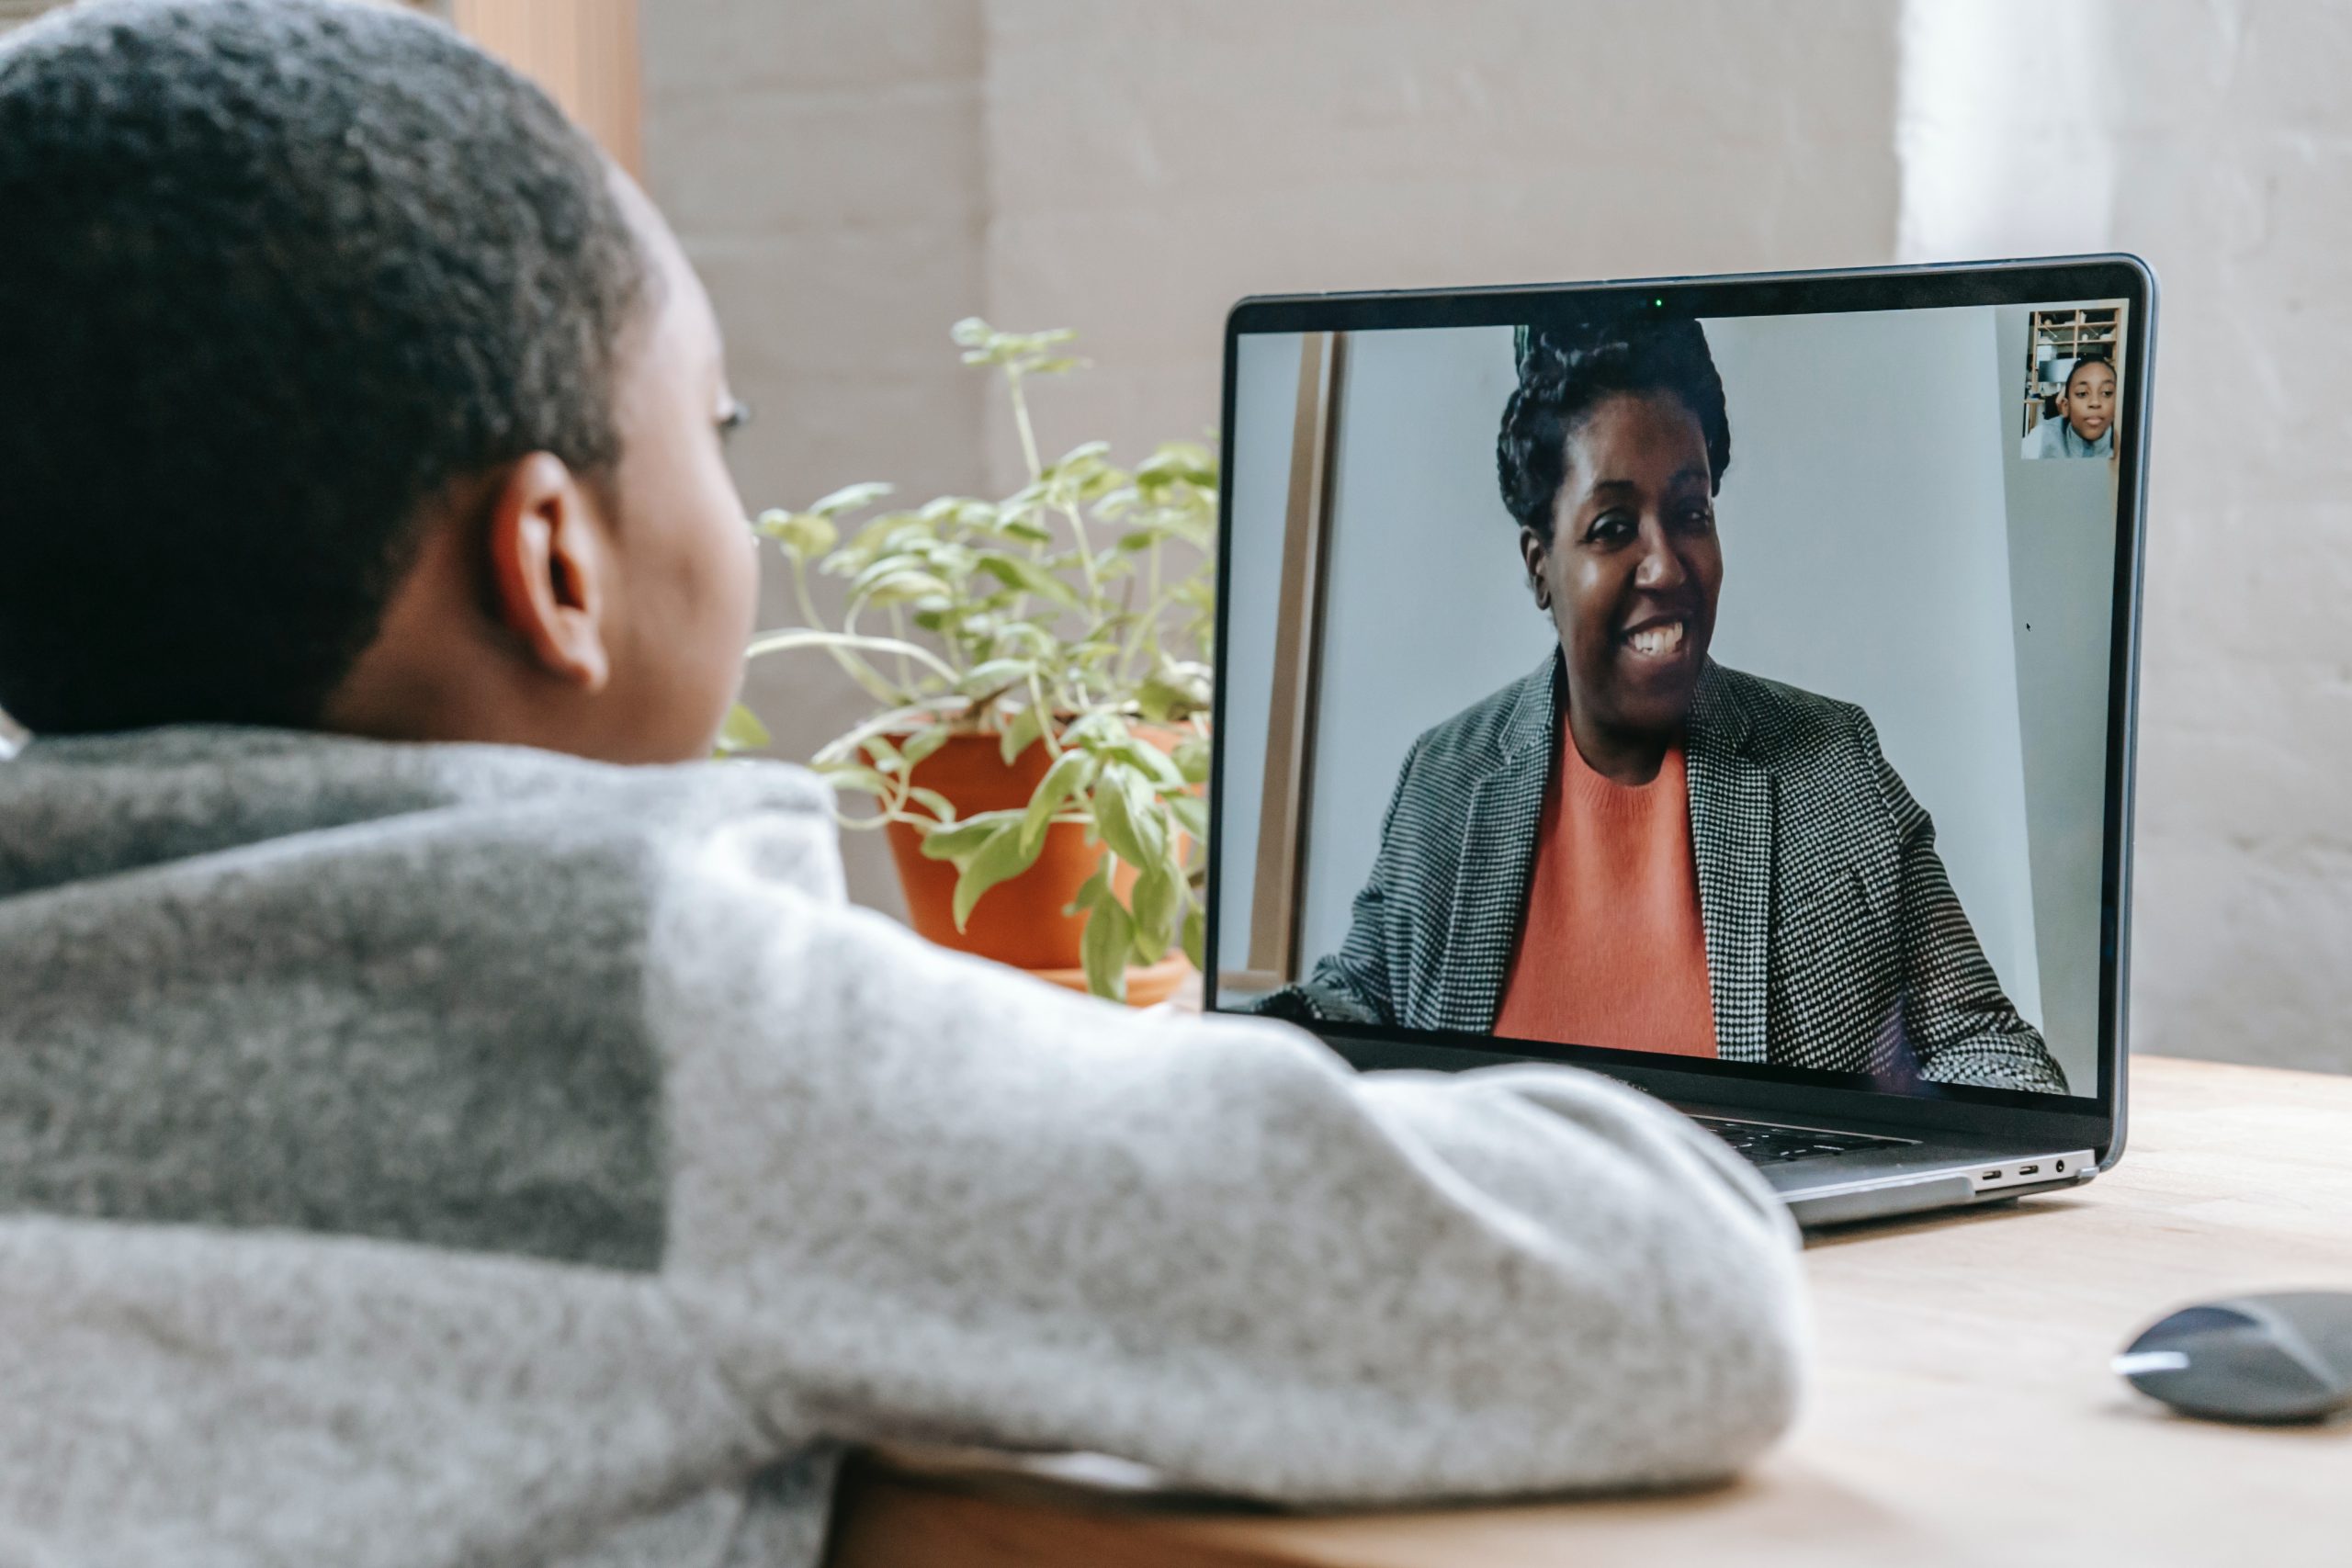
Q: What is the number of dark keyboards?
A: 1